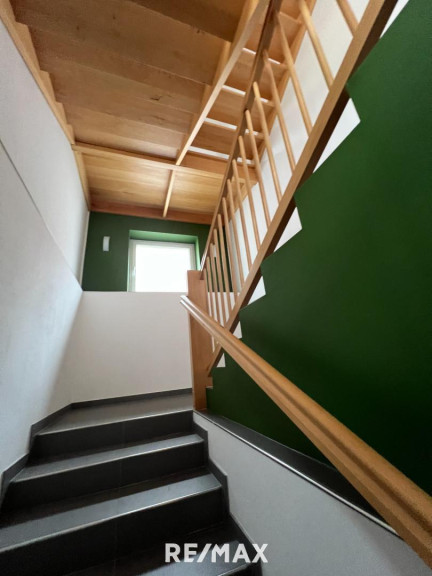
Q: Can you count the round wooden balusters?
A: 15